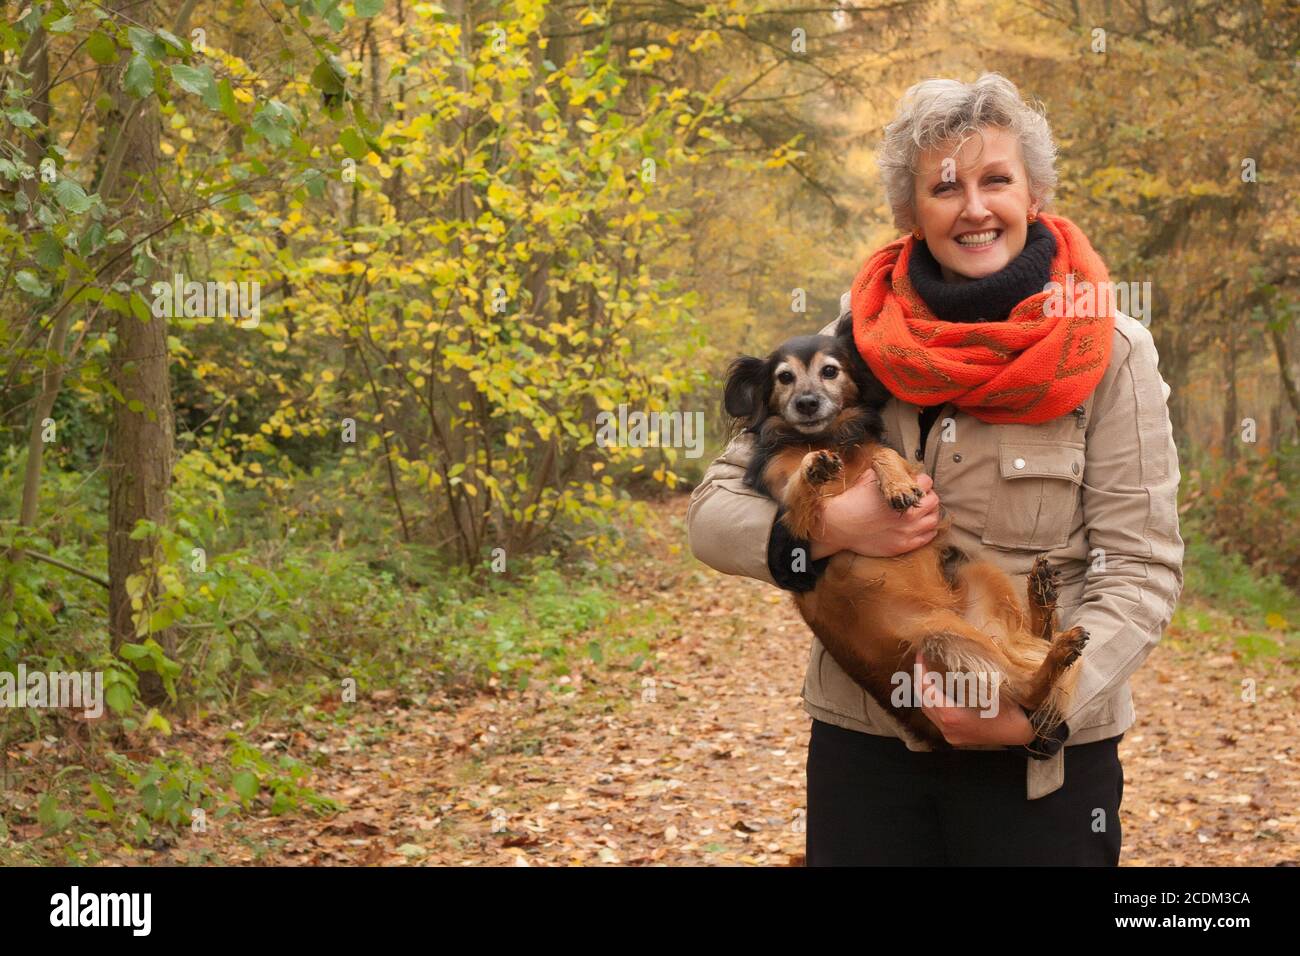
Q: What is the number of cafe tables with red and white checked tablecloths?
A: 0